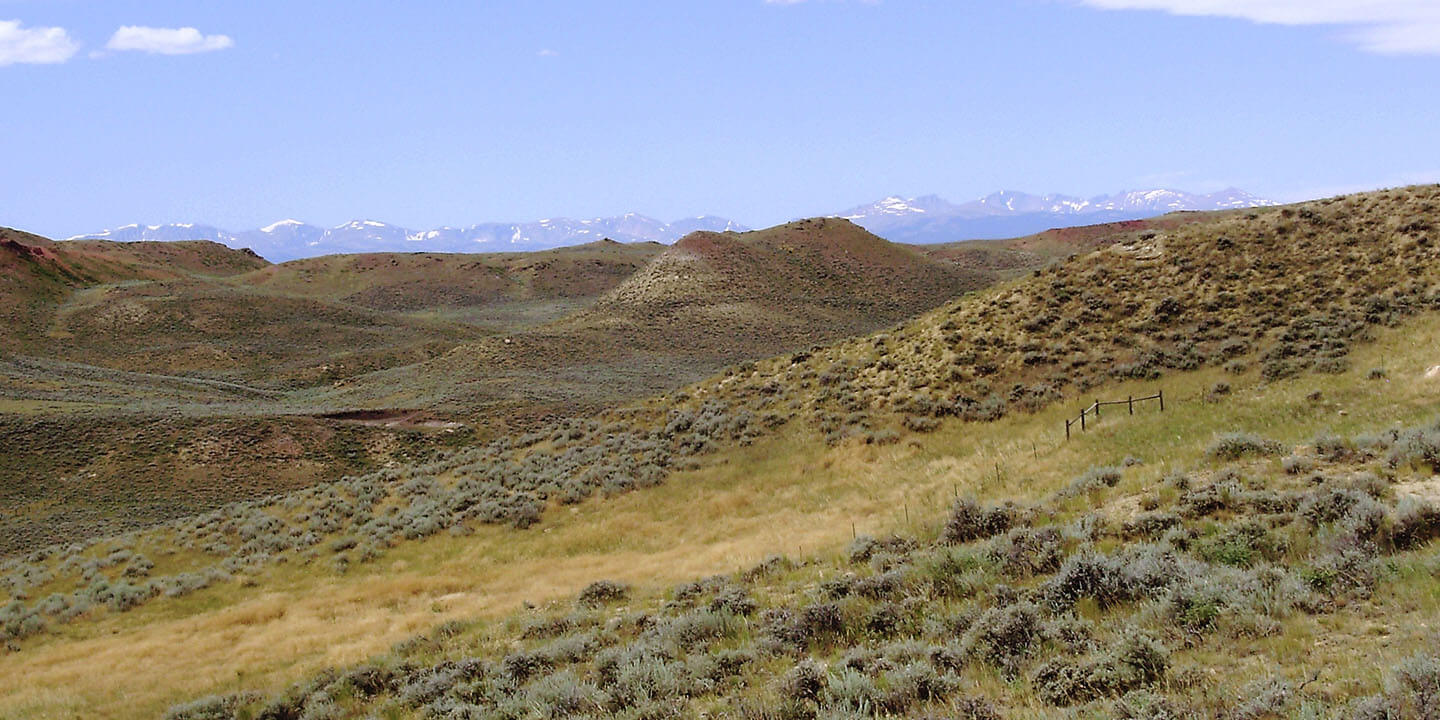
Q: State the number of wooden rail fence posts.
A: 5